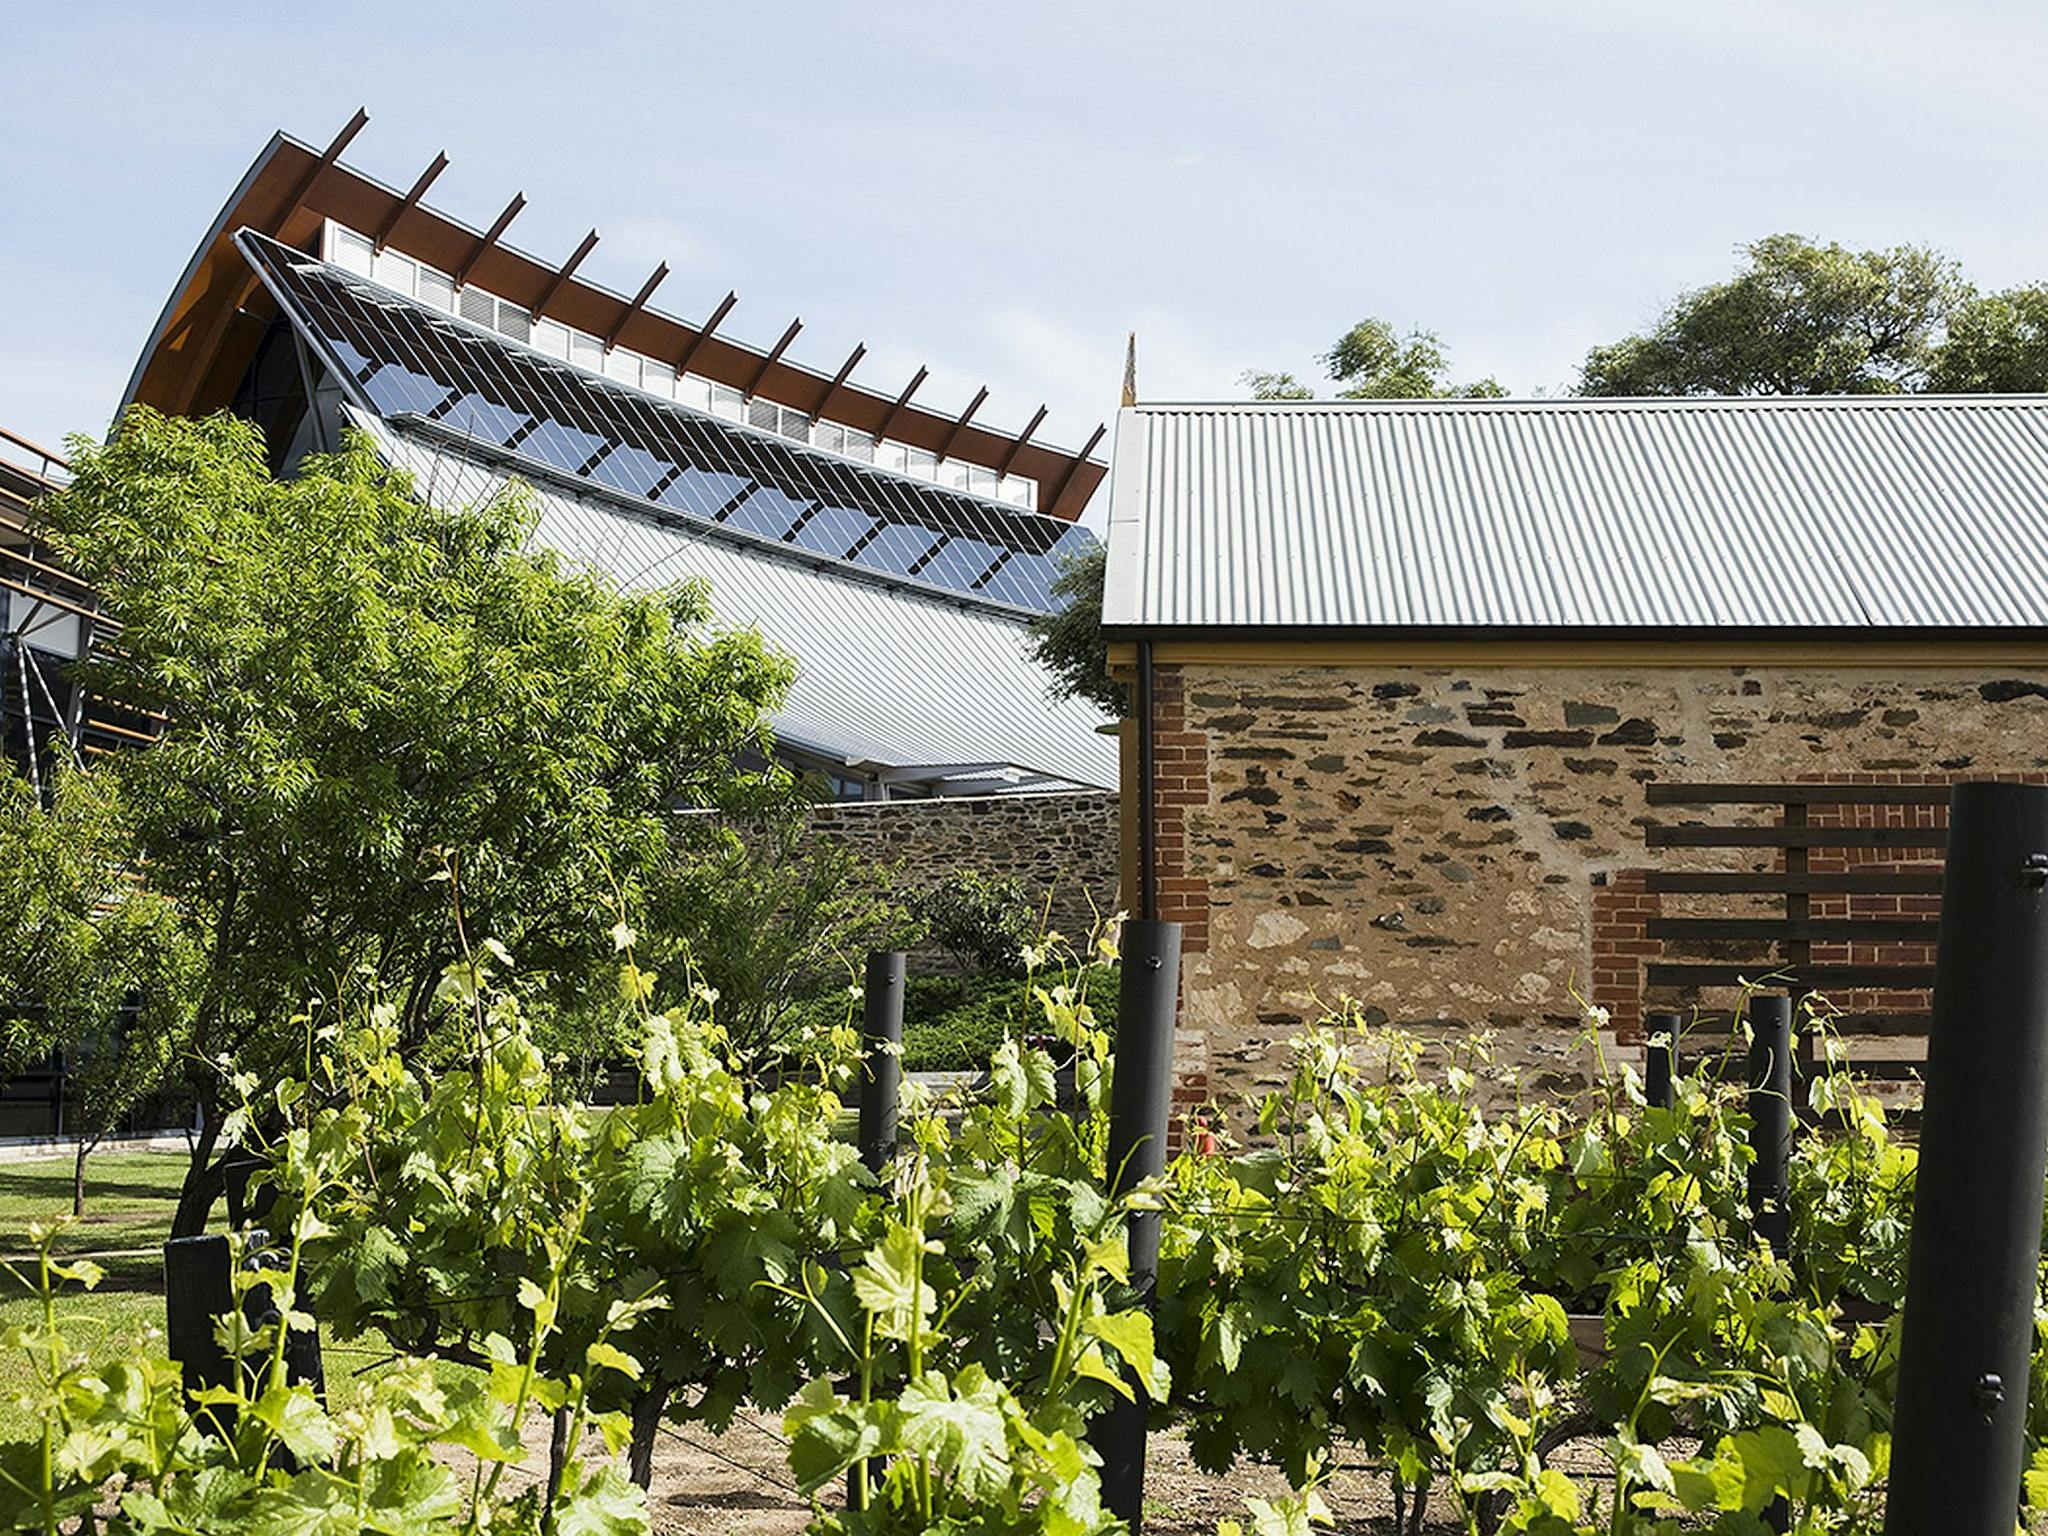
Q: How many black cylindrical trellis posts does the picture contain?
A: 5